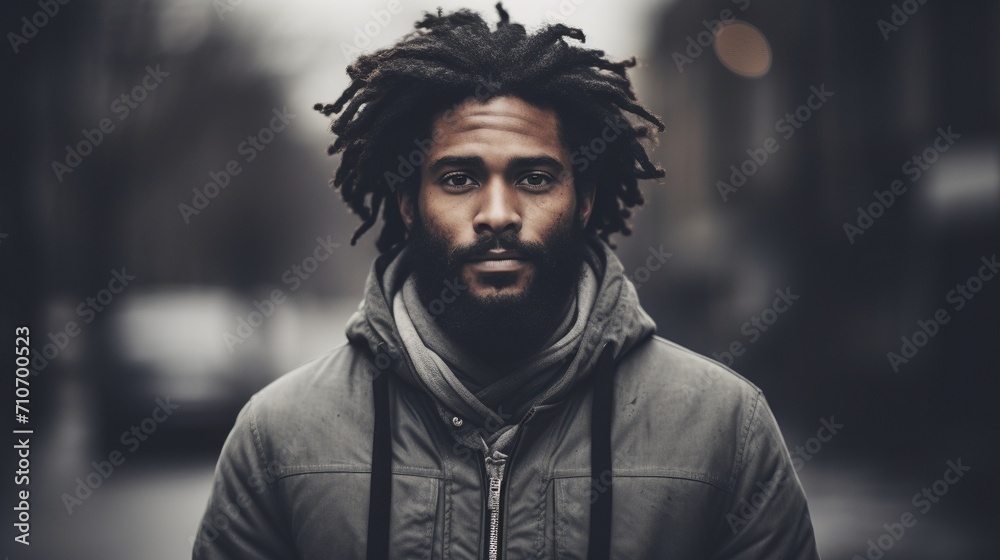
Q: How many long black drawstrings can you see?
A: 2